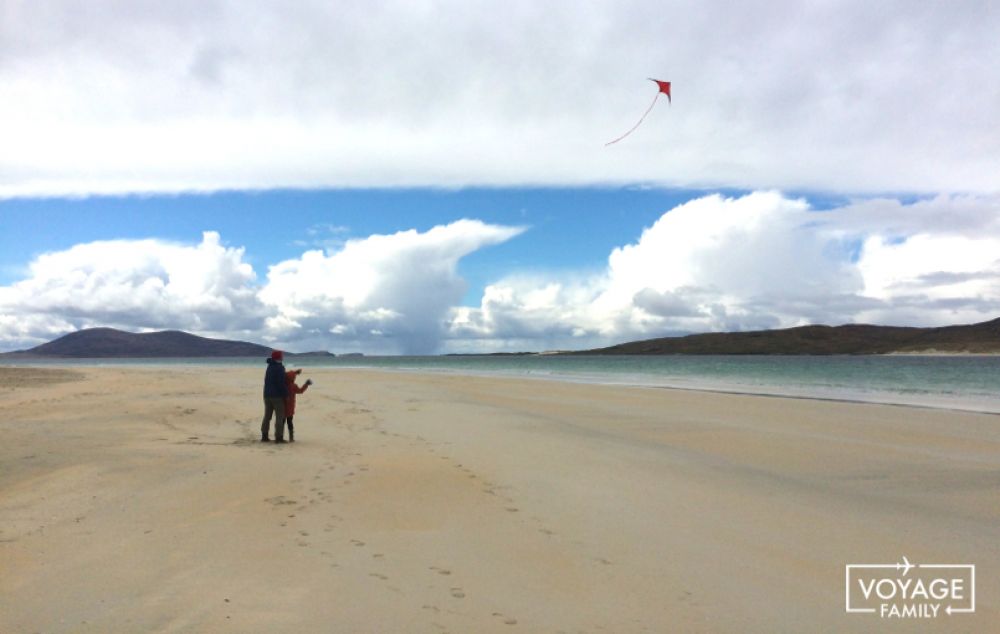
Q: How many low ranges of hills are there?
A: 2